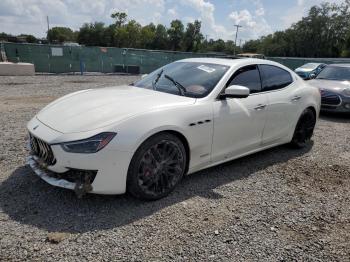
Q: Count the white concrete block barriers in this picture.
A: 1